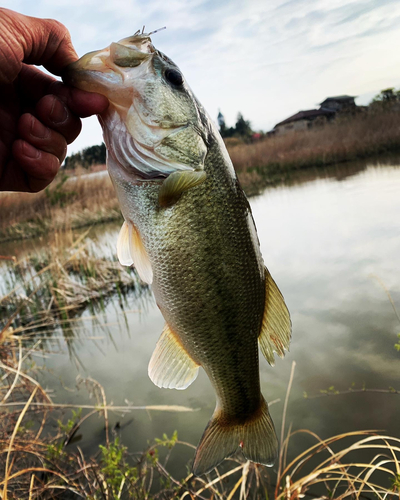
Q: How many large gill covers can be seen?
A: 1